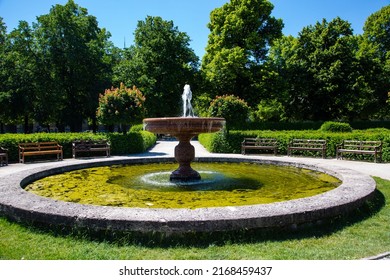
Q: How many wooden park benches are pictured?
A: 6